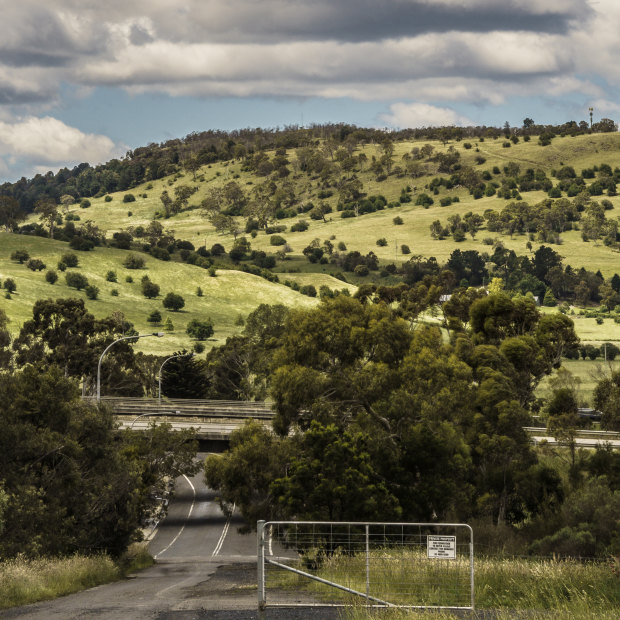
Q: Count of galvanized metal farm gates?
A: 1